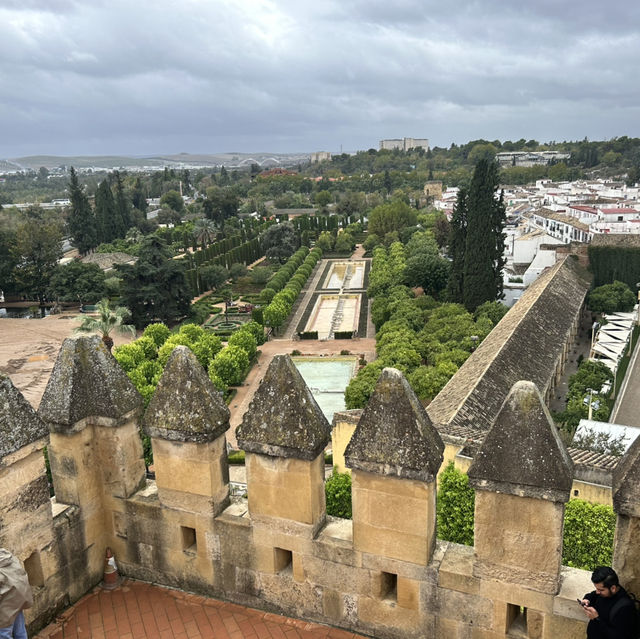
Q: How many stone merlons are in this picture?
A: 7